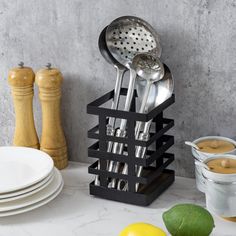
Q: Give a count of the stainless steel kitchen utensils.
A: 4